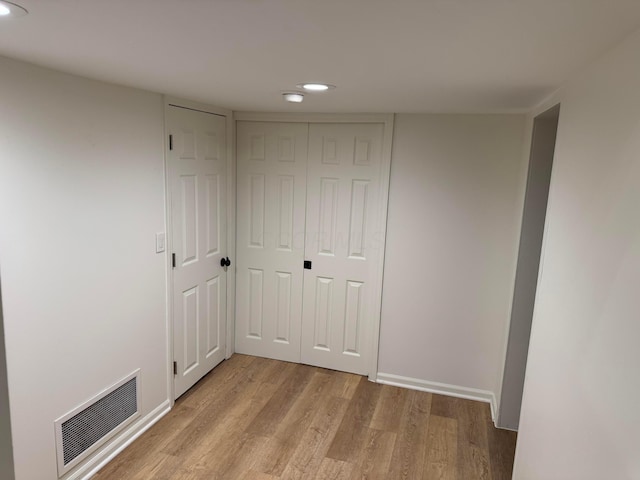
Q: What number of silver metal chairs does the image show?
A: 0